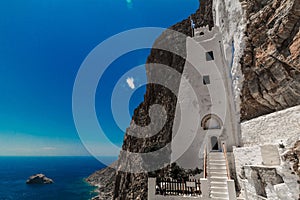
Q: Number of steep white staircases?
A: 1